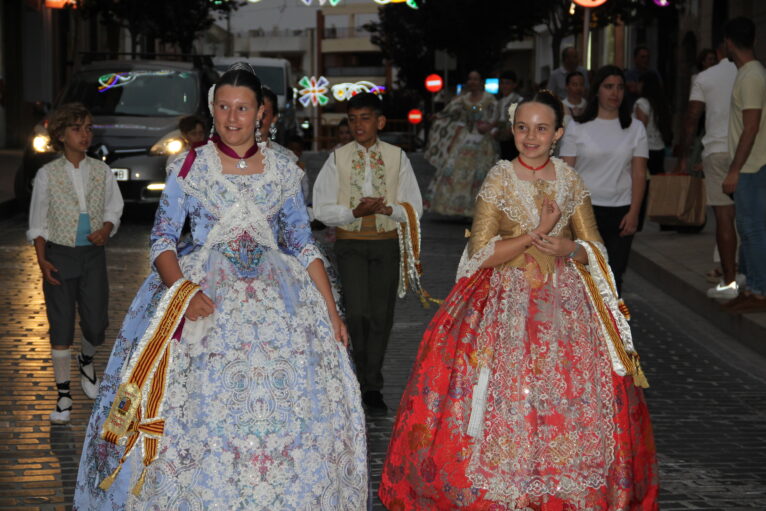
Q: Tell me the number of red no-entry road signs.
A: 2